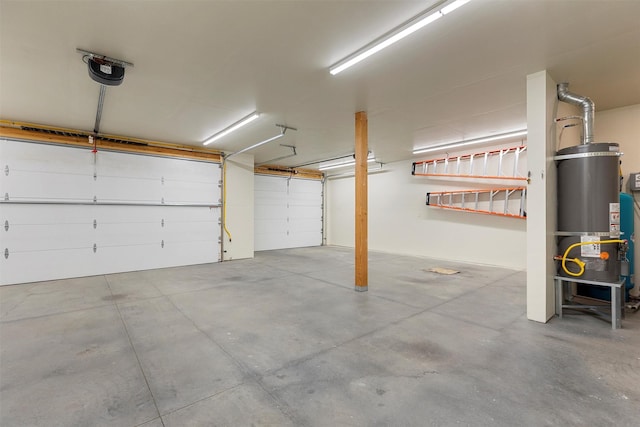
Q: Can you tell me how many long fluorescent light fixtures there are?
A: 4